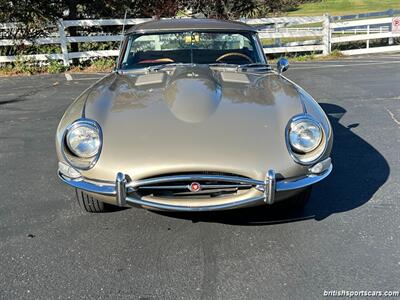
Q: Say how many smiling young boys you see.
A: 0